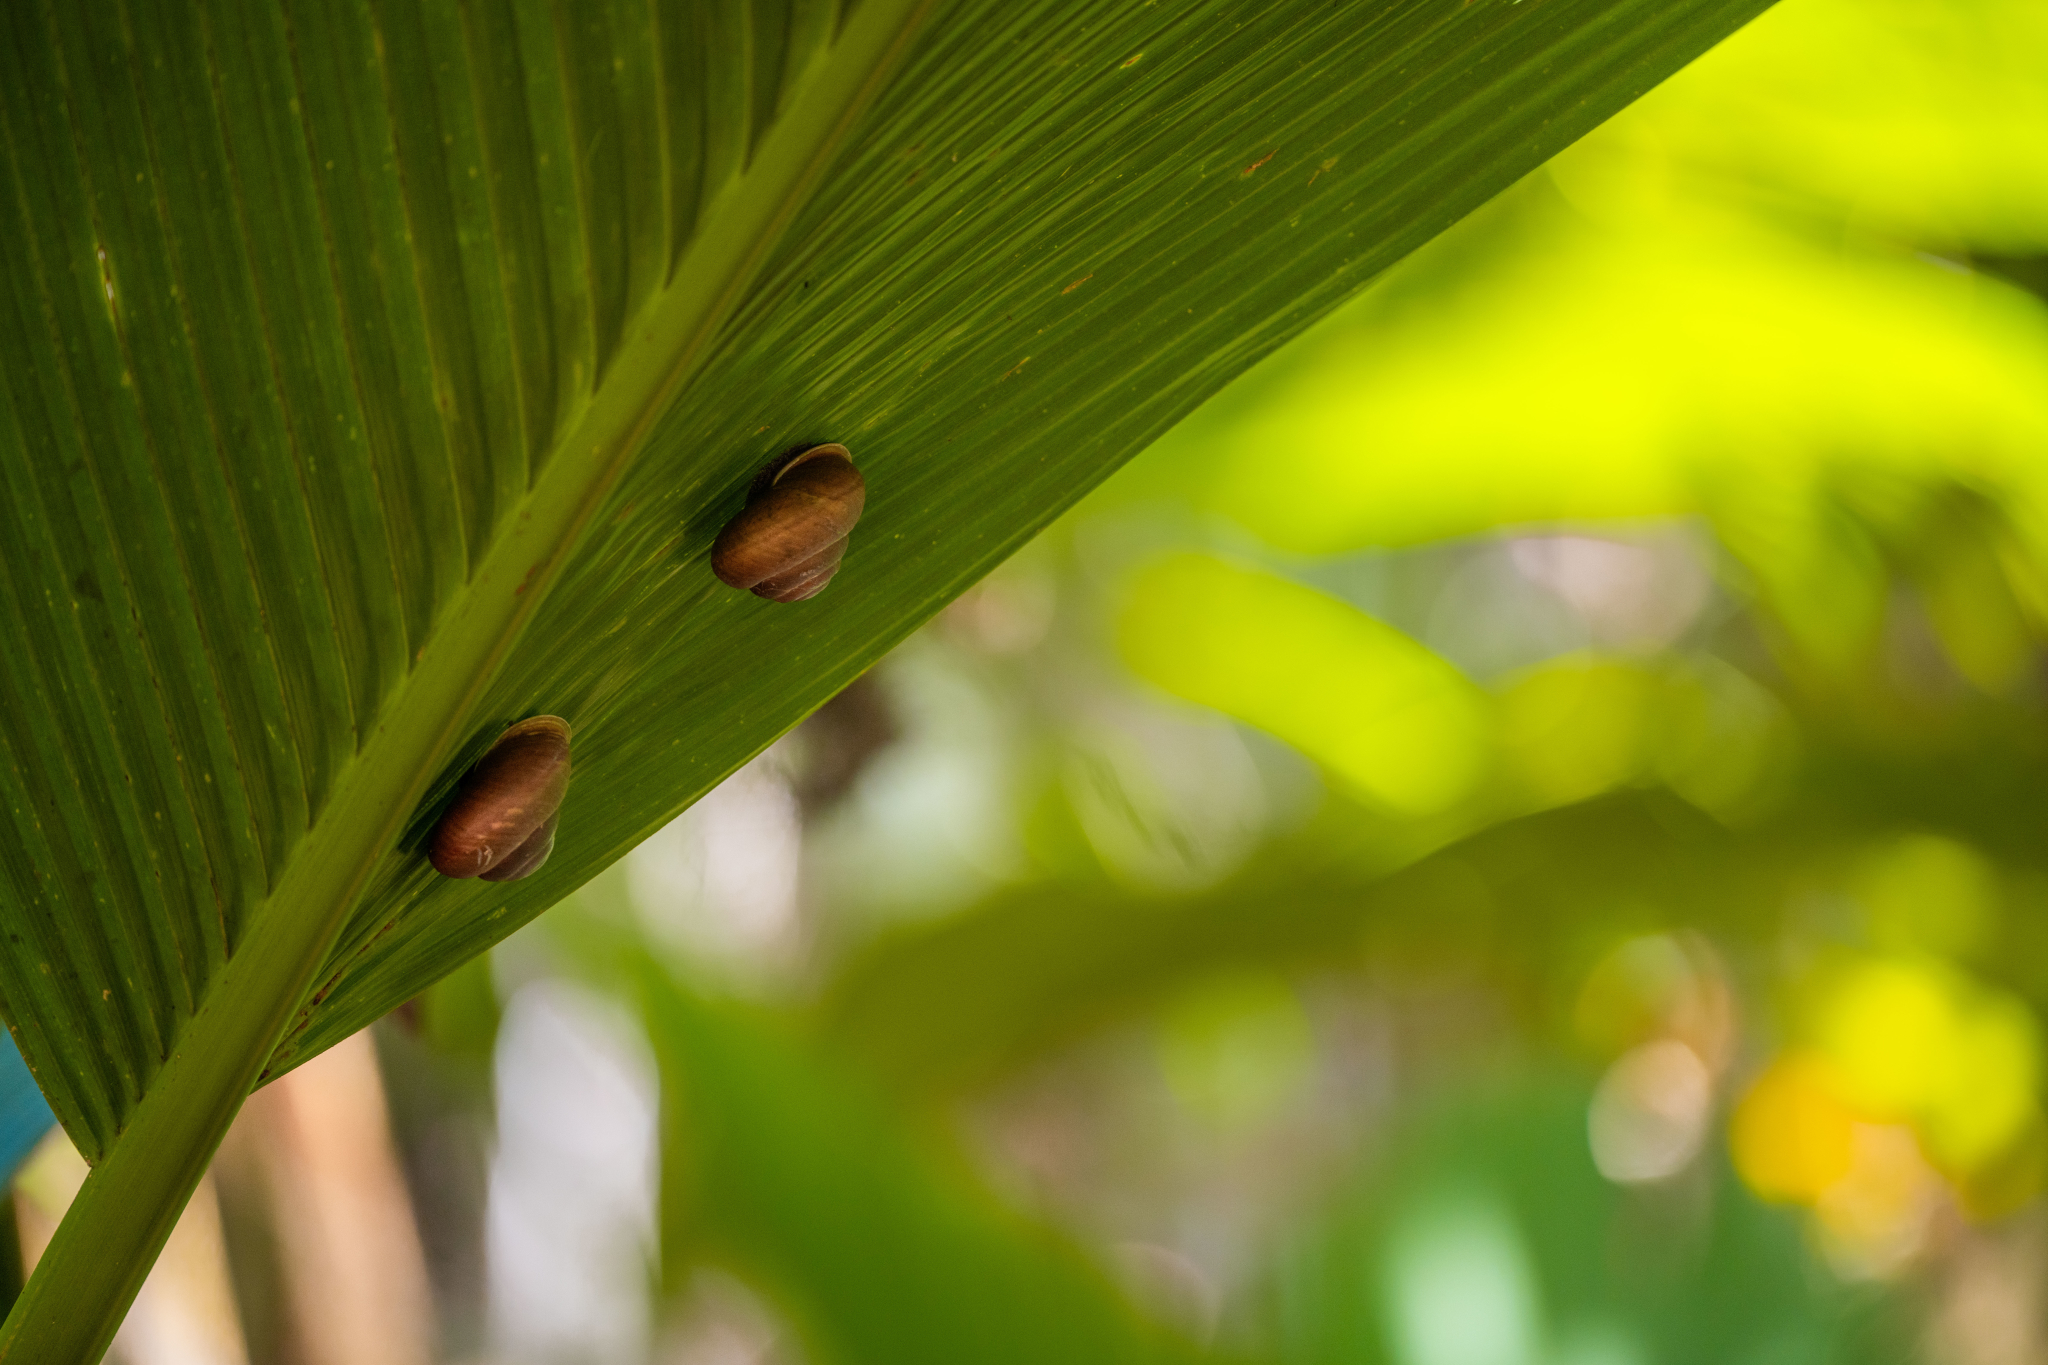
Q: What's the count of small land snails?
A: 2